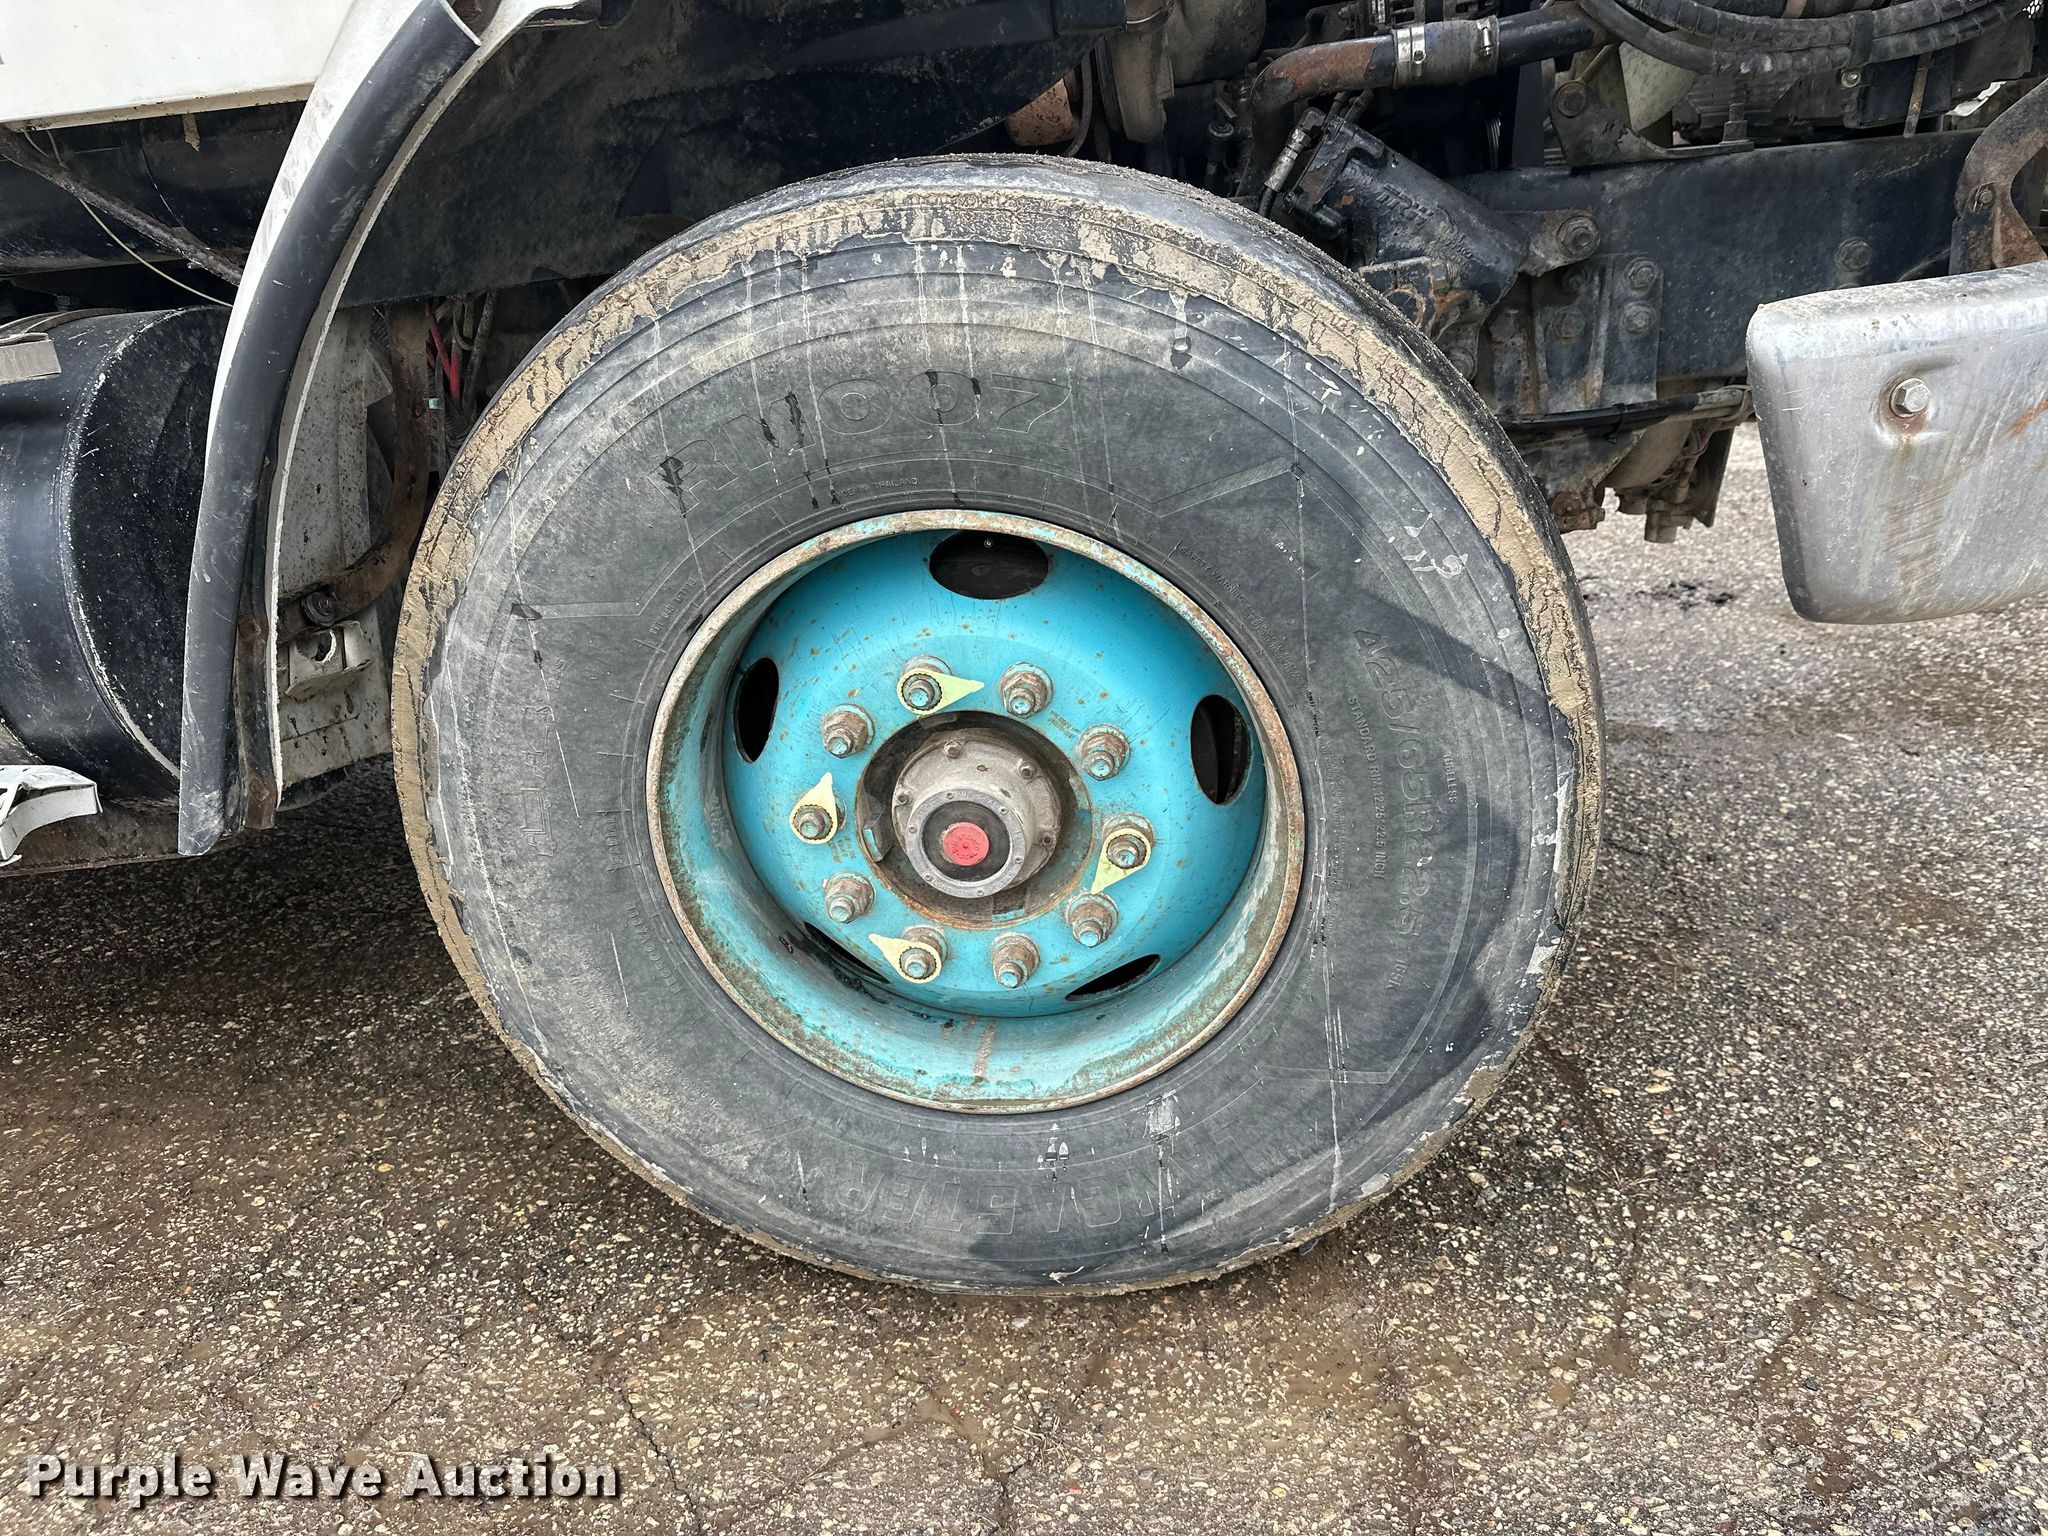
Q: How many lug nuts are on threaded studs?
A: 10